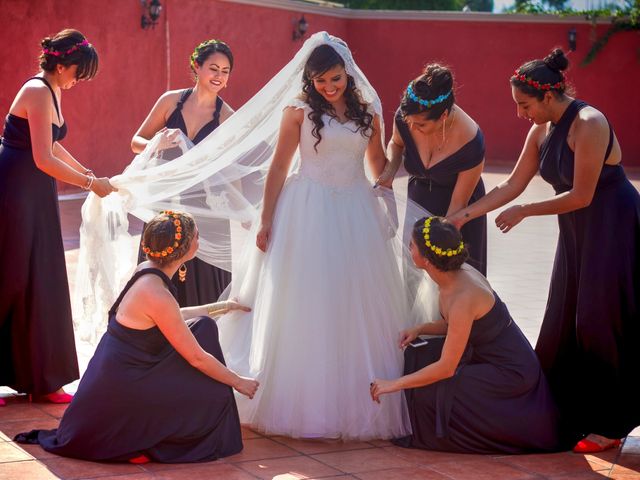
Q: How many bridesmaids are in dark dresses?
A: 6